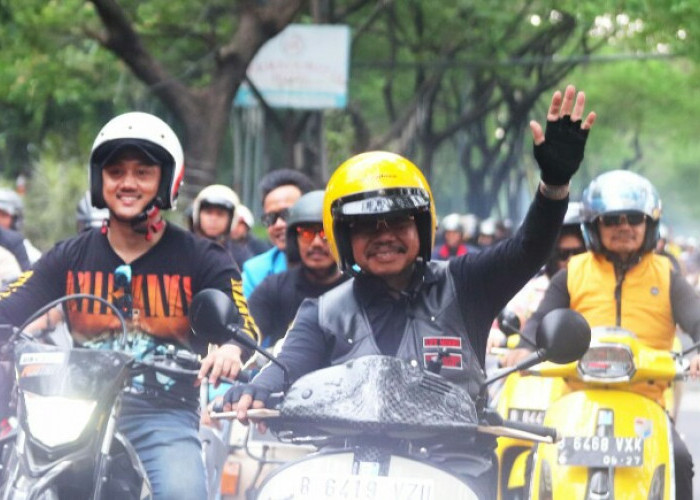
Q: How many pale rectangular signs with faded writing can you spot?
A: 1